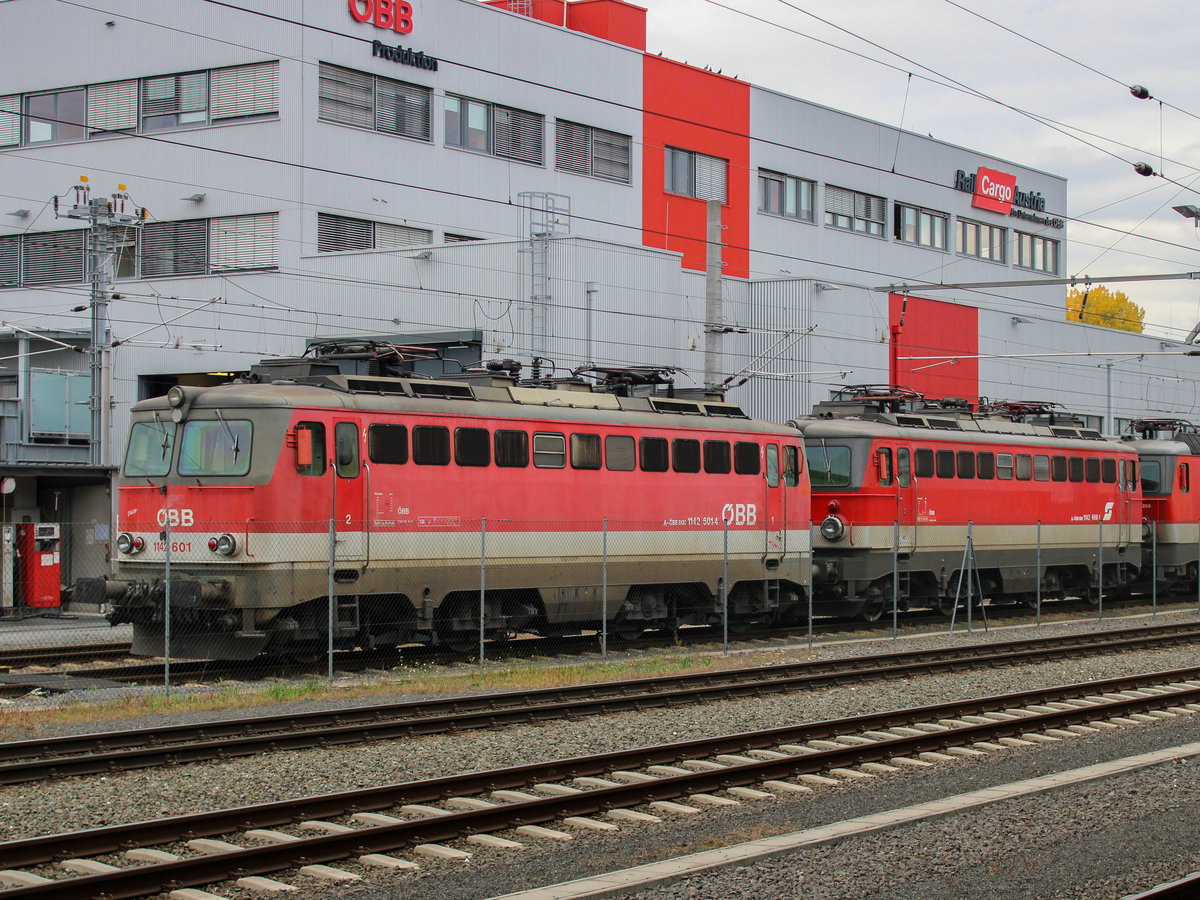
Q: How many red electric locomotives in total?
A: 3